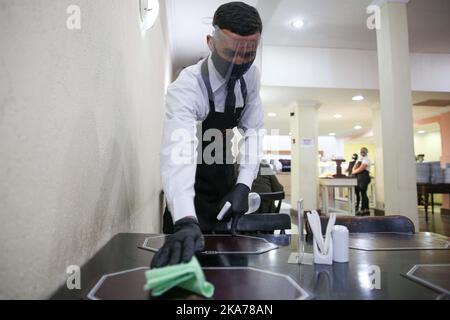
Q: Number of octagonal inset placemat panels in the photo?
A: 4